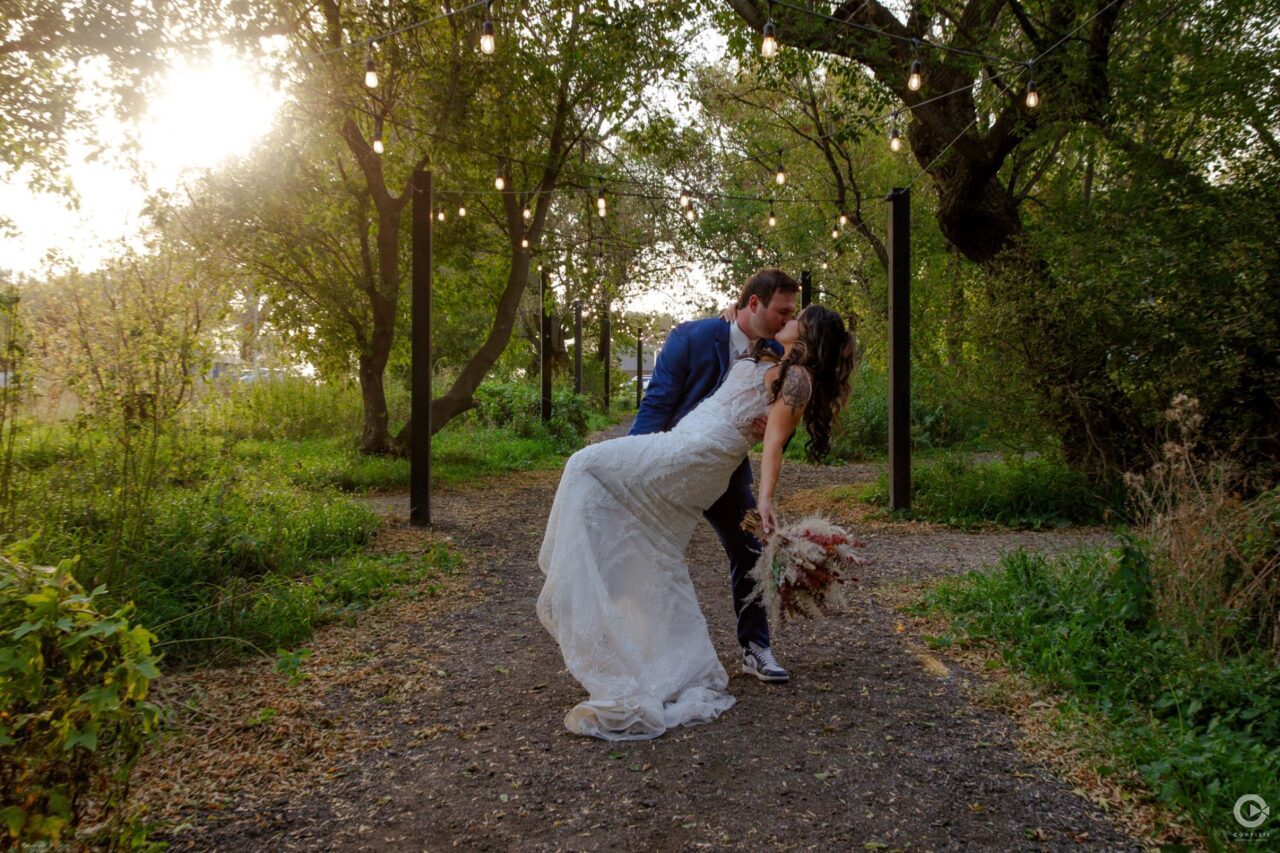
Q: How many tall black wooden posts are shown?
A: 7